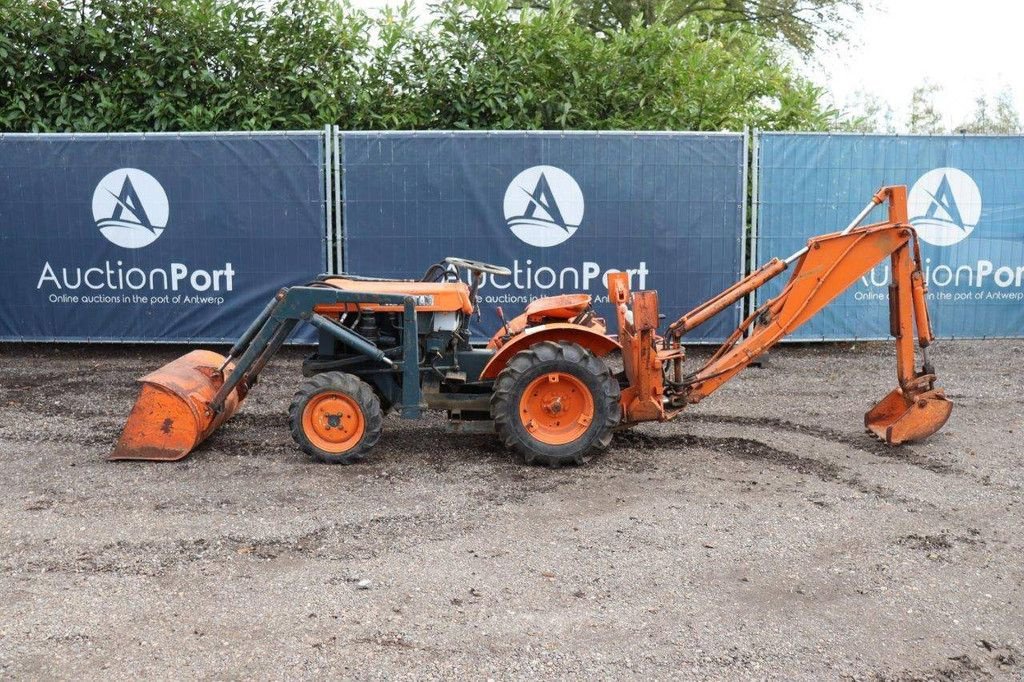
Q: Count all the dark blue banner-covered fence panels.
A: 2